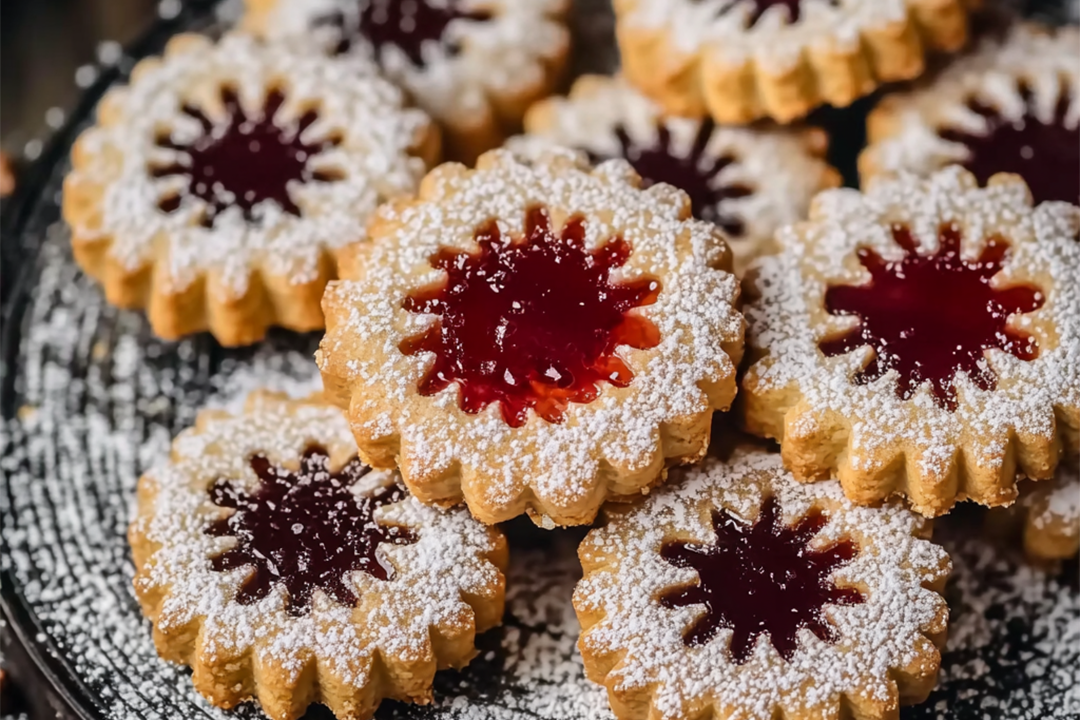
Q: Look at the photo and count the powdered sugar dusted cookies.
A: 10